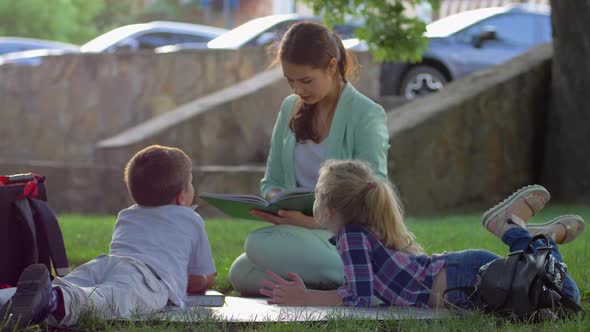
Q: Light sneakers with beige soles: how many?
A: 2